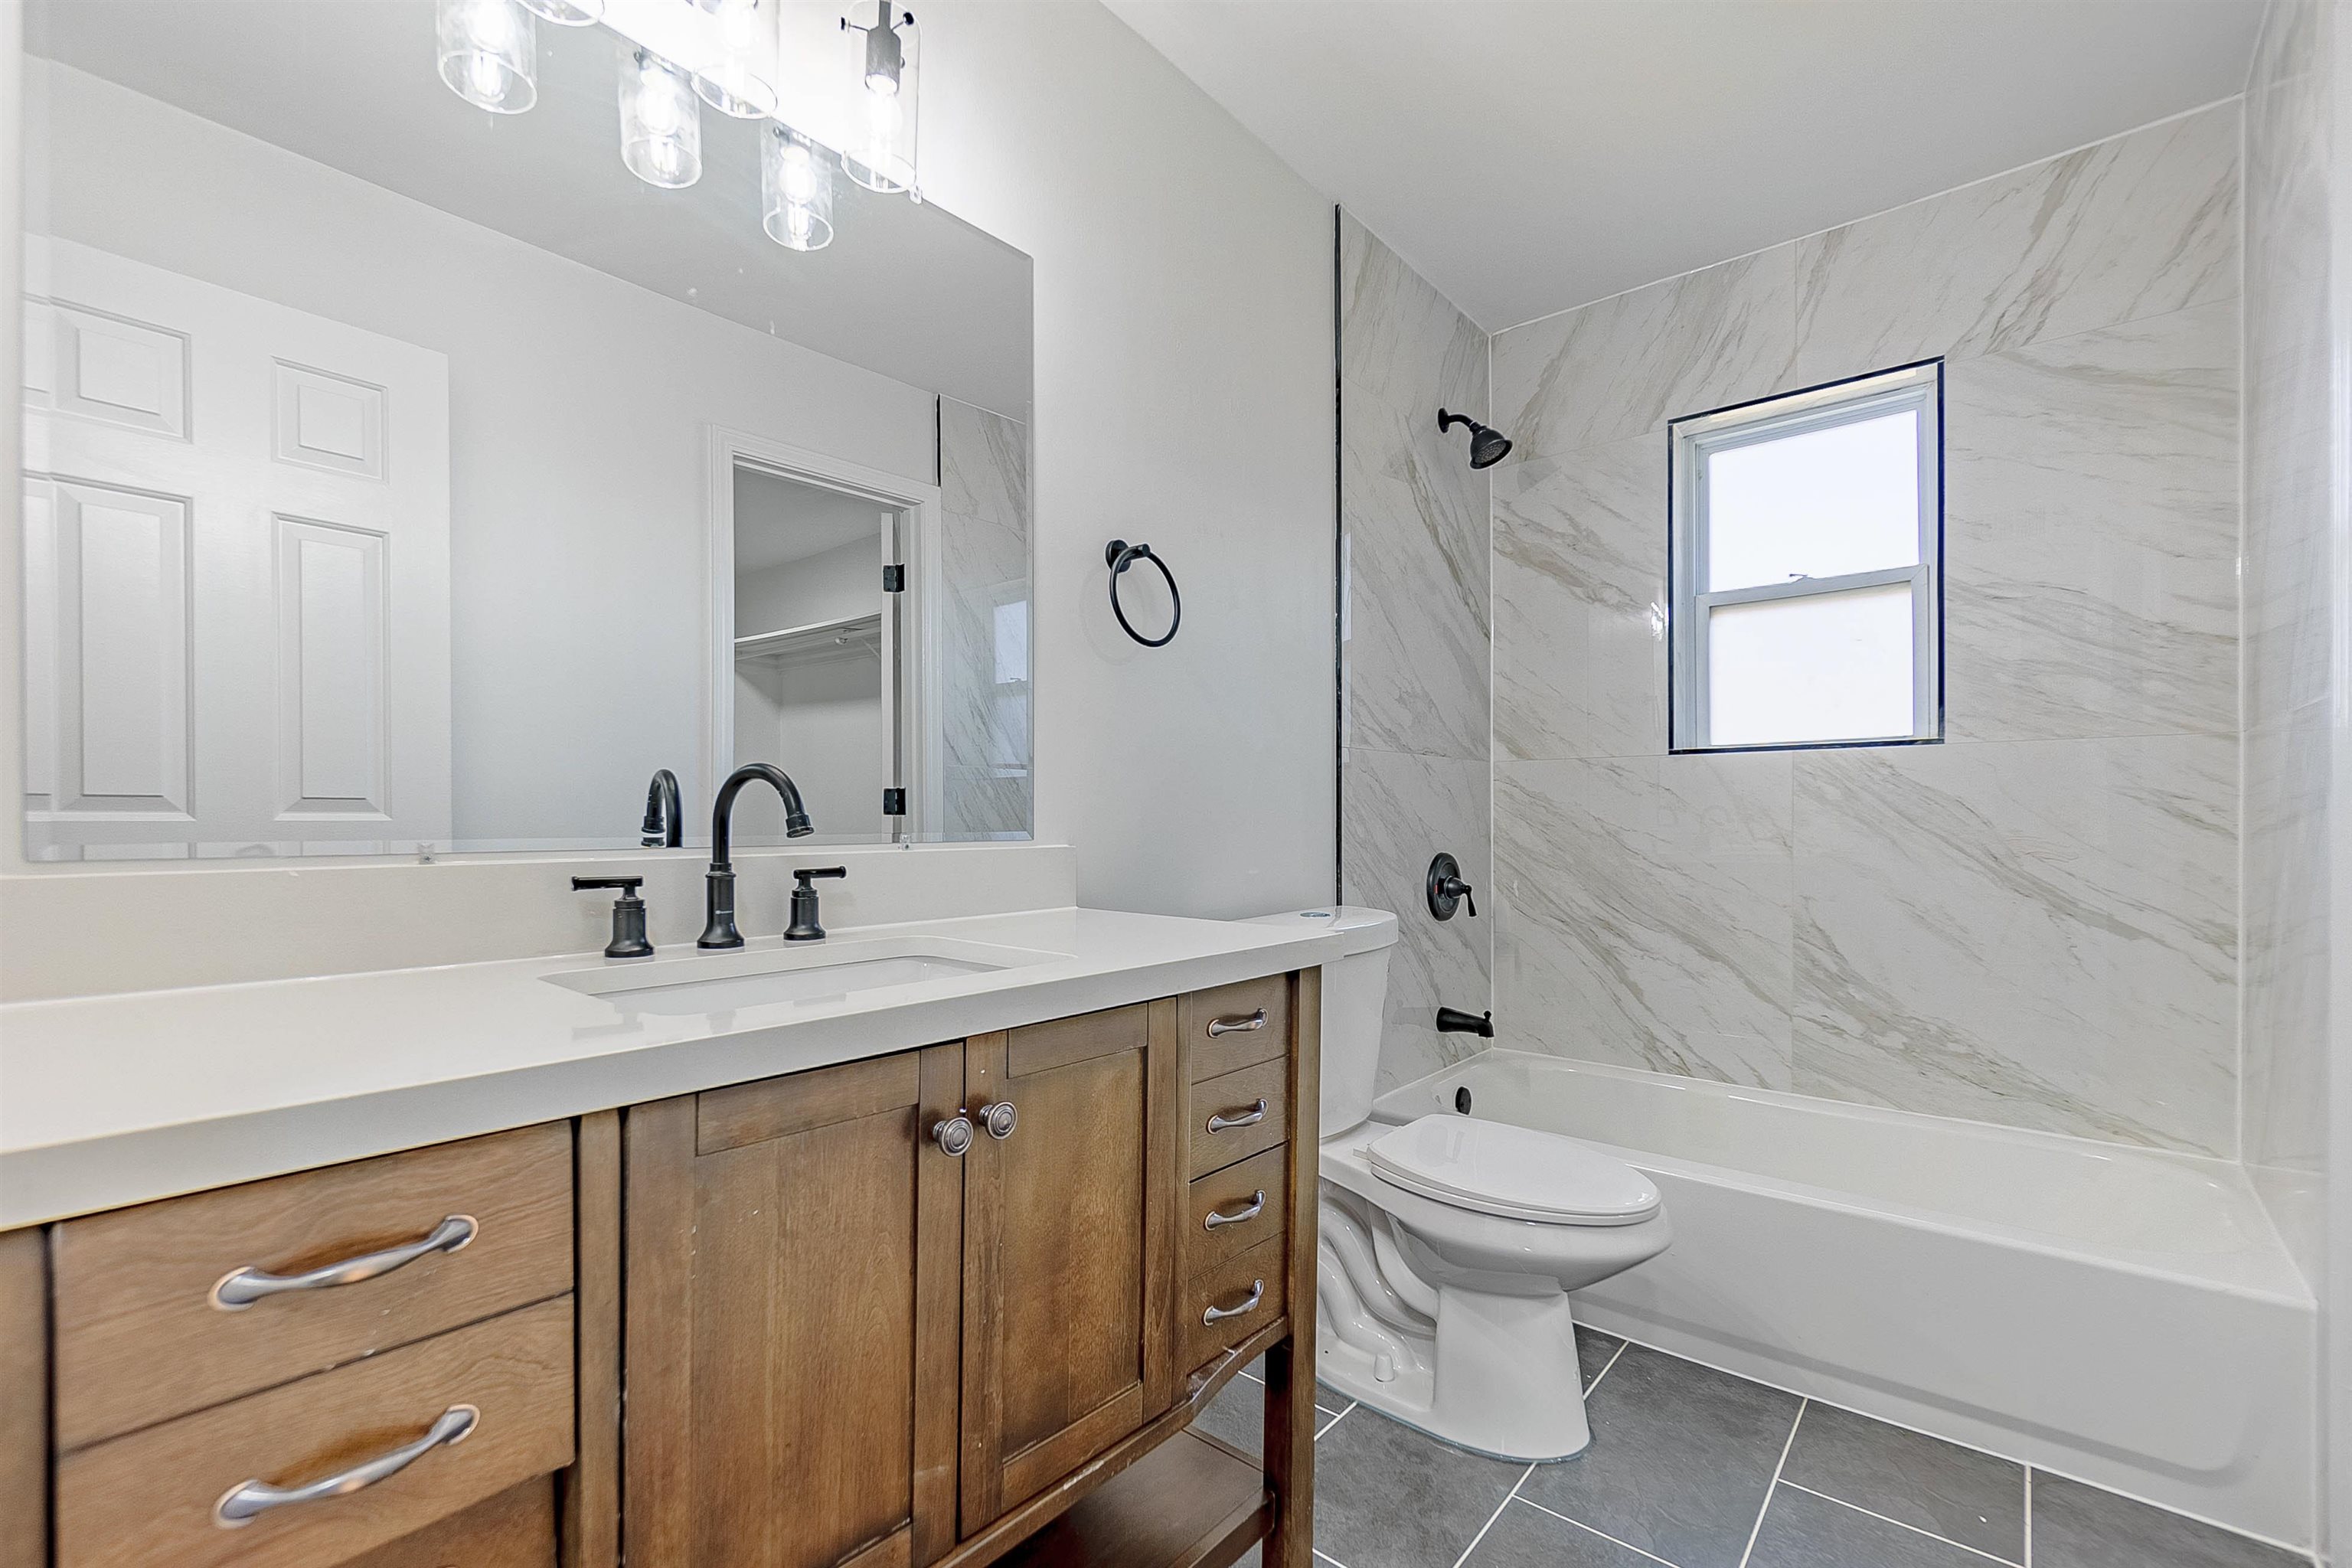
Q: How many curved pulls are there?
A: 6